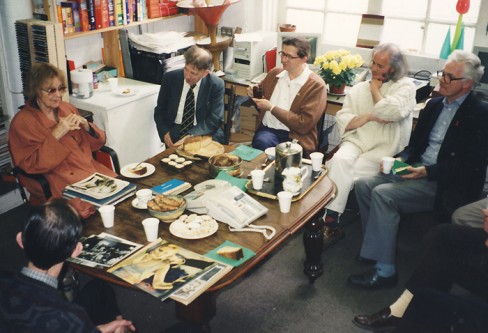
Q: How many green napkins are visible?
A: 4